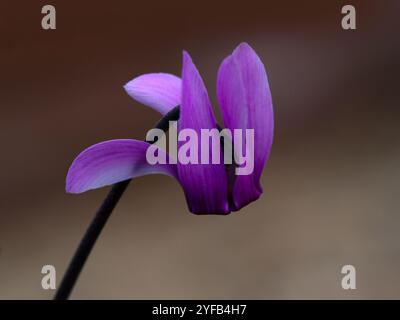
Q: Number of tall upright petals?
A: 2